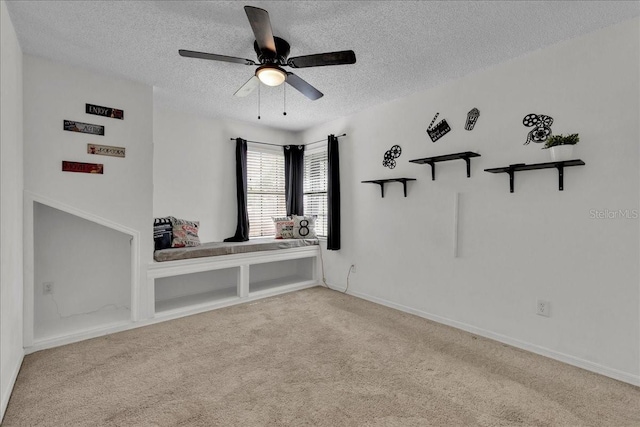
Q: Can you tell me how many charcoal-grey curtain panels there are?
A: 3